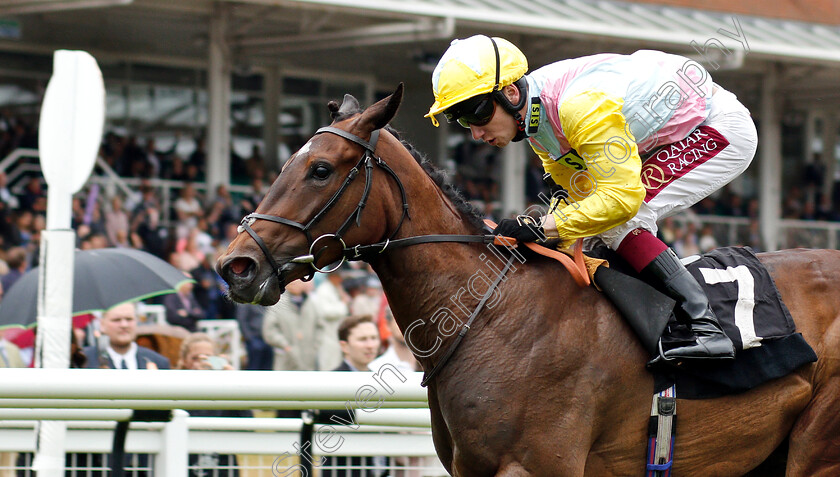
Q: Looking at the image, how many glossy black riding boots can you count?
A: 1